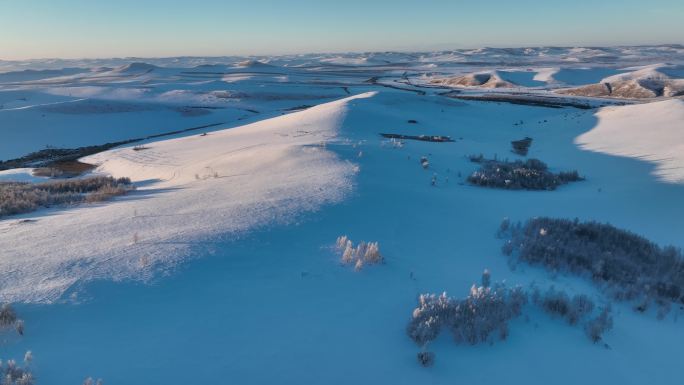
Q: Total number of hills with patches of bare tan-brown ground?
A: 2